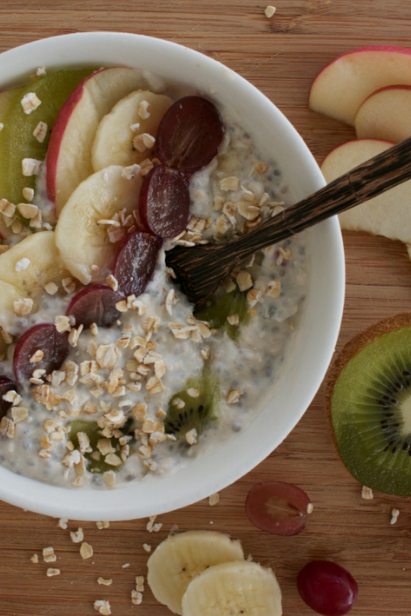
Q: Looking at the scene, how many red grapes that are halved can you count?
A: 7